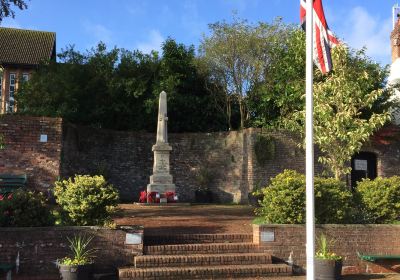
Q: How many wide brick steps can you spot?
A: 4